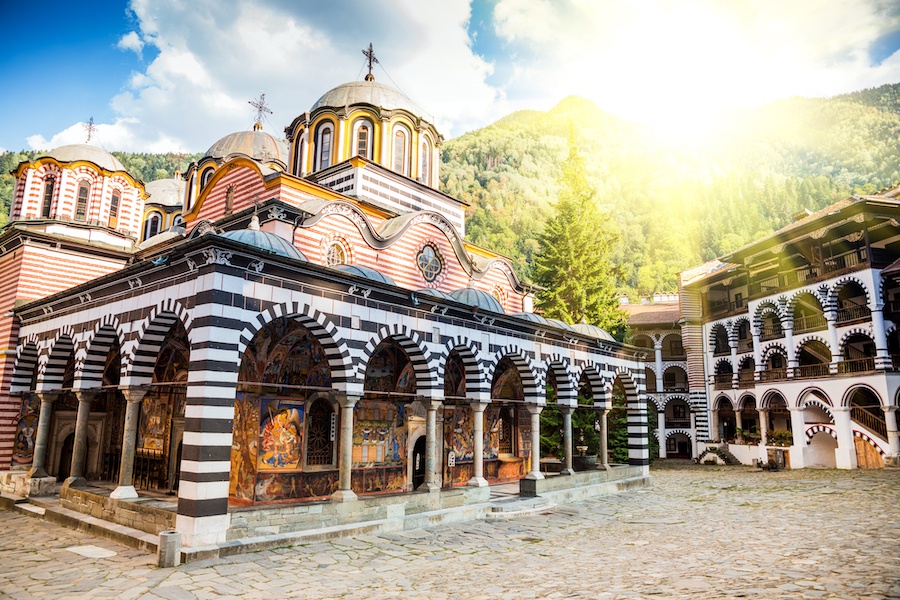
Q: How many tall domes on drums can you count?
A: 4